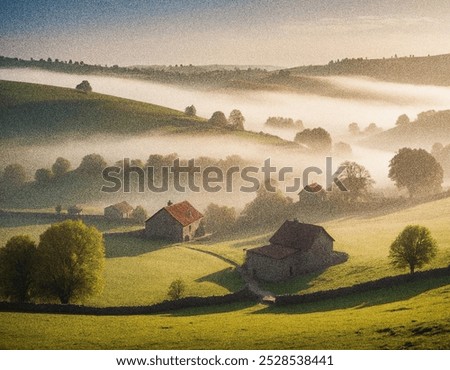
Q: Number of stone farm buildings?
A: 4